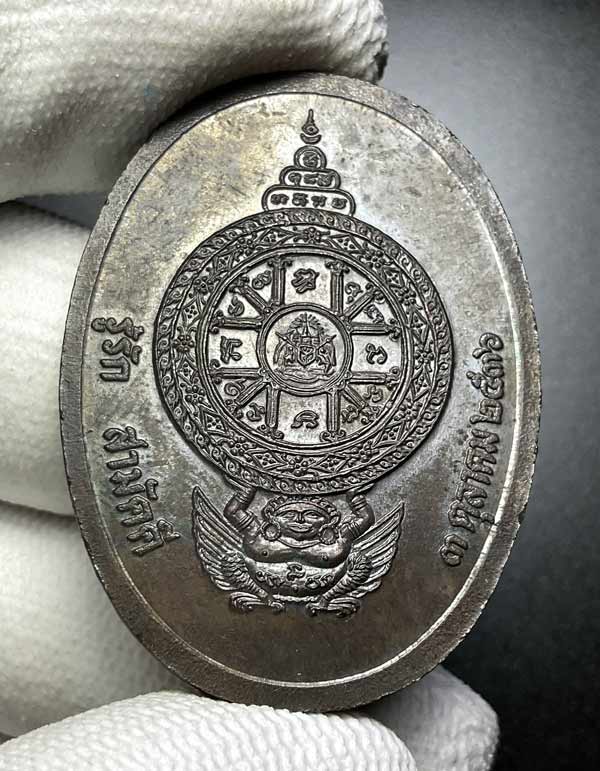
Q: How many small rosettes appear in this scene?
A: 12